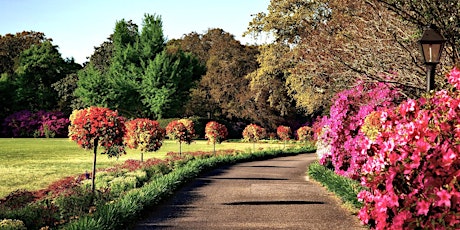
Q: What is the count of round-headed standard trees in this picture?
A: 7